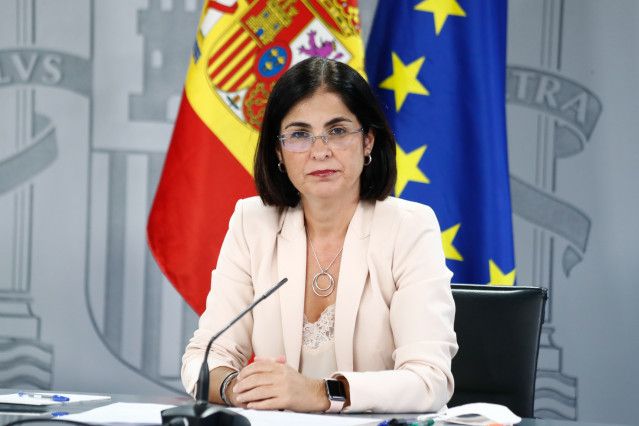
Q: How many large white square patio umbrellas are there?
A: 0